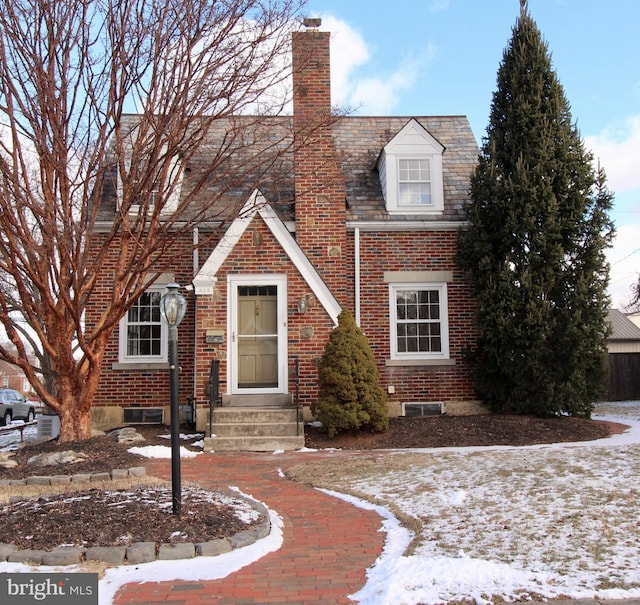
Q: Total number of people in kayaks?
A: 0